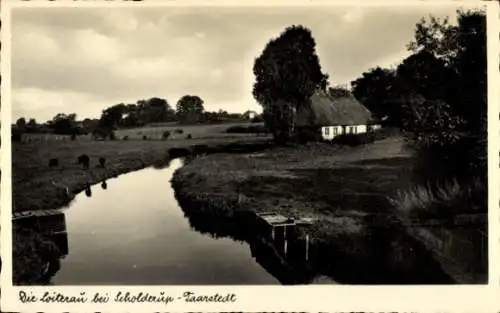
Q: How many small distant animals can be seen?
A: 3